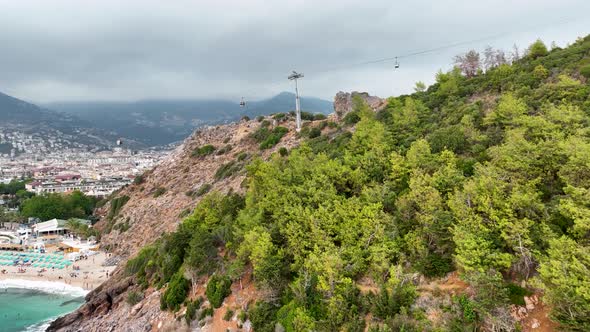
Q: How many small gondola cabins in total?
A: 3